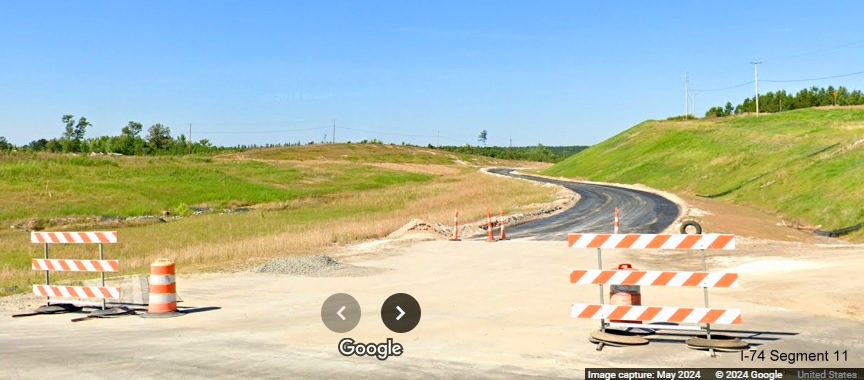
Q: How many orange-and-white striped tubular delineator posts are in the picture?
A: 4